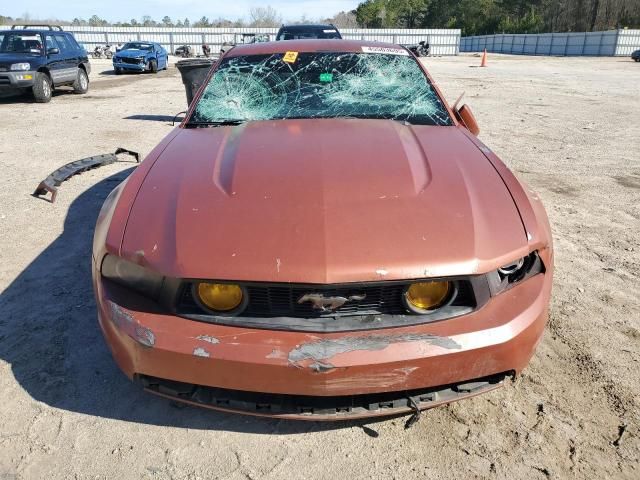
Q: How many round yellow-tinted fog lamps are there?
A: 2